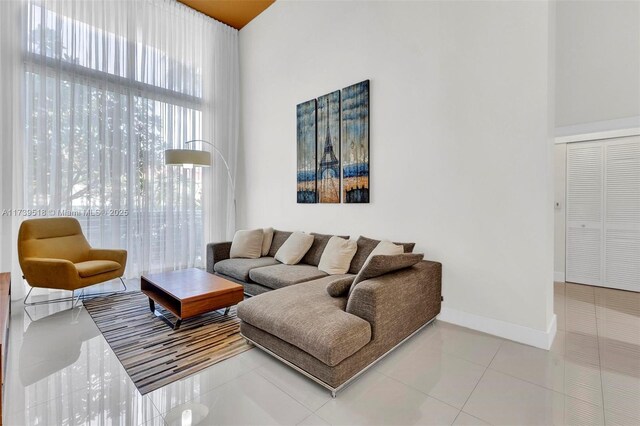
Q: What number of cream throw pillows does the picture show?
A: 5